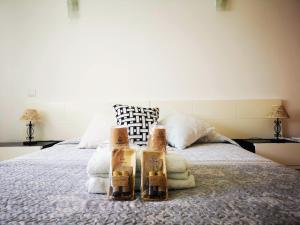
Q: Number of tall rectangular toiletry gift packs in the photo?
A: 2